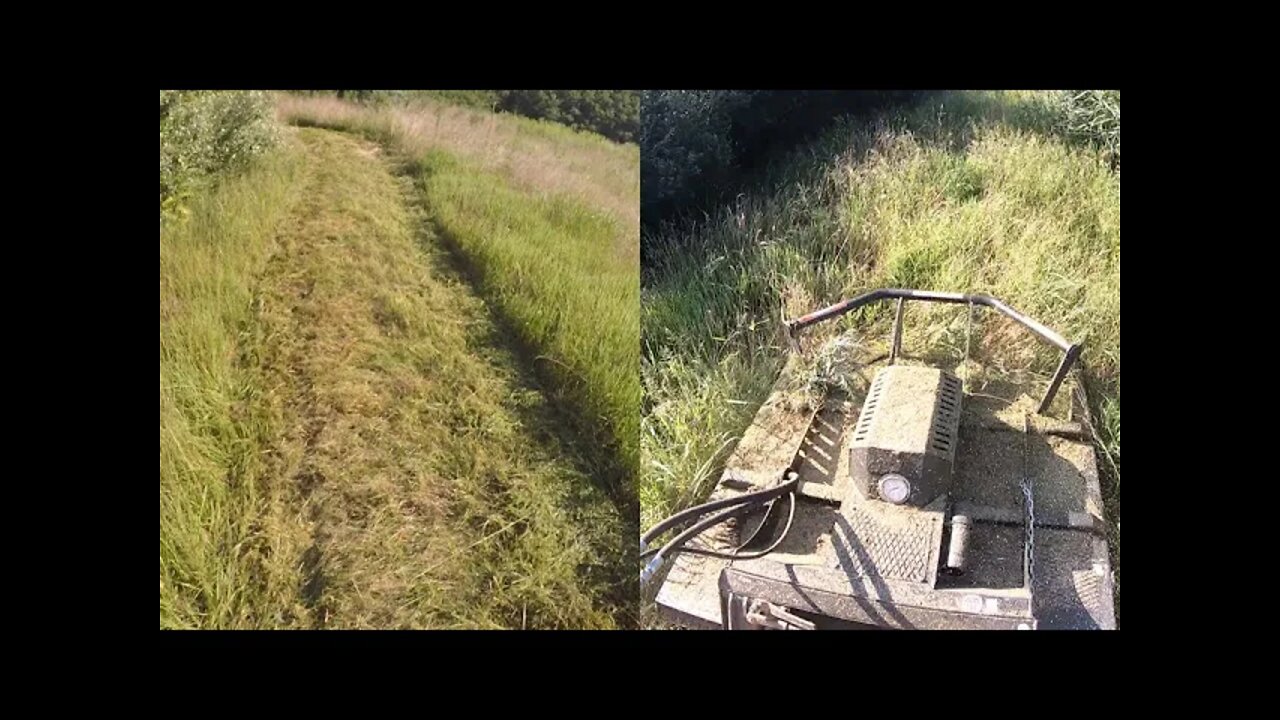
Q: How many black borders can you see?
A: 4